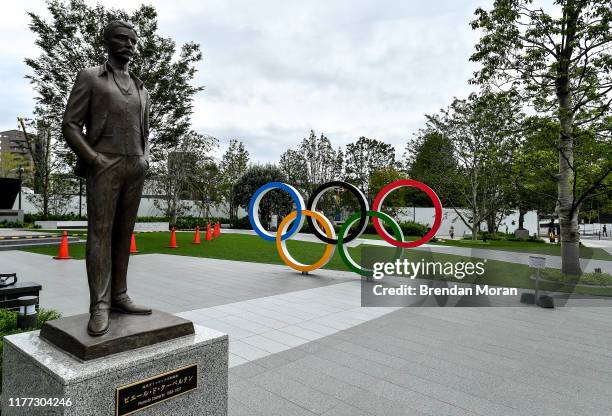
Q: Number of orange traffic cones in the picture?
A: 7